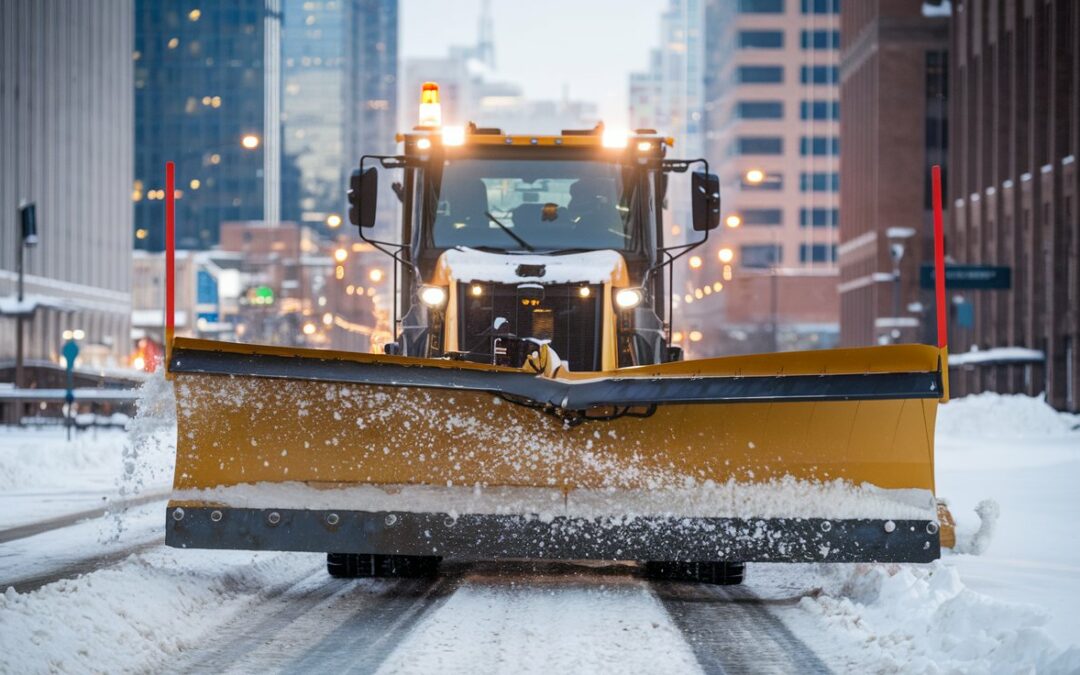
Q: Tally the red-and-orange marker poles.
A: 2